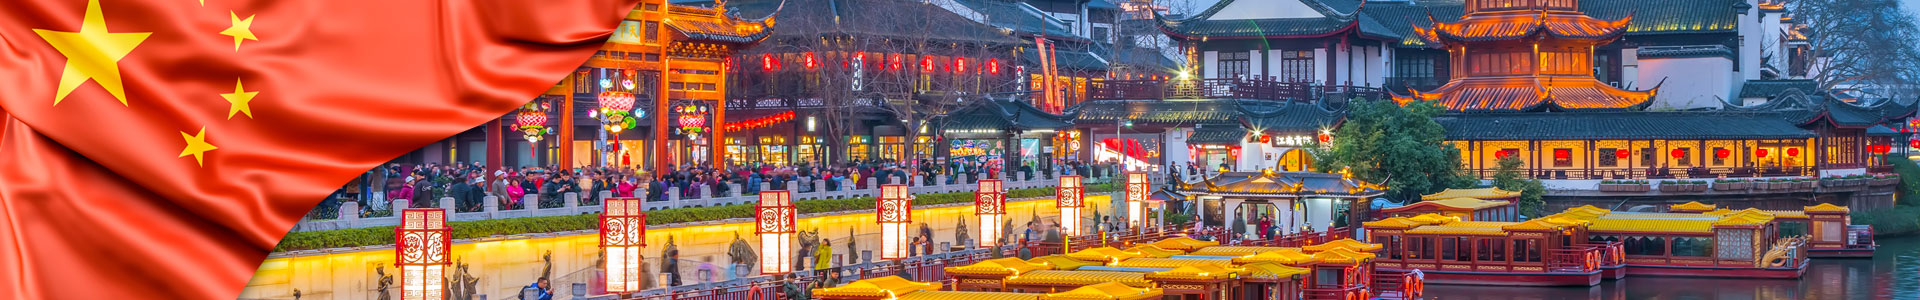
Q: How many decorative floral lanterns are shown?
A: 3